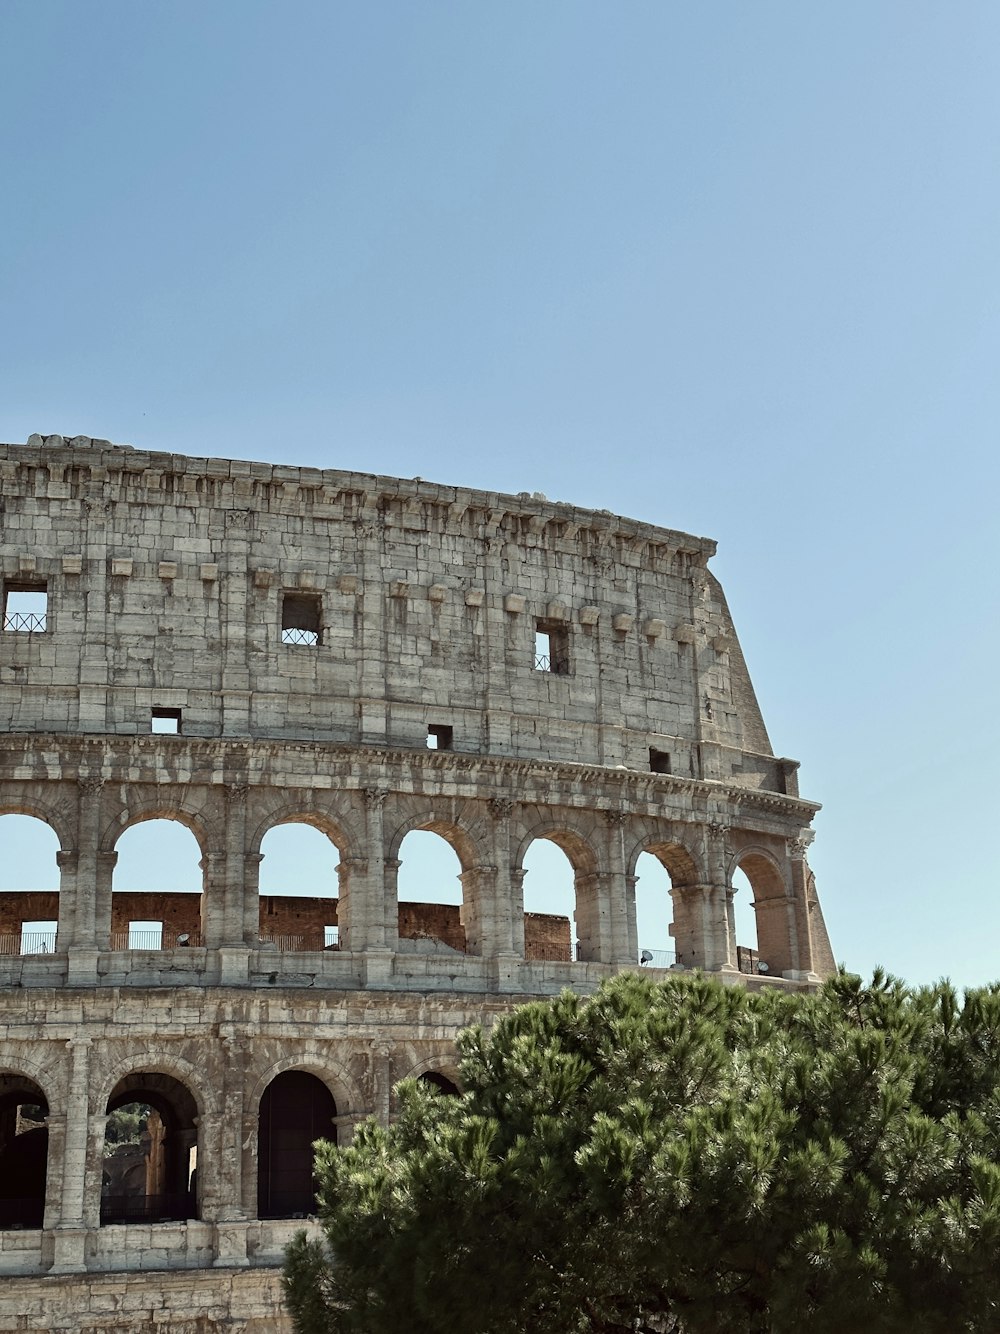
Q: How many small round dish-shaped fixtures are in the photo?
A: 3